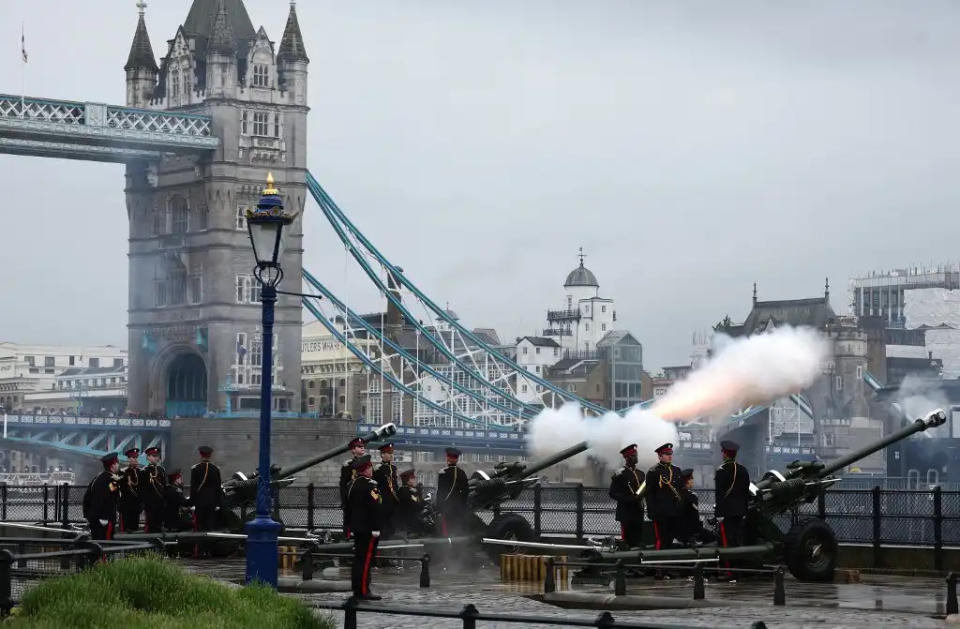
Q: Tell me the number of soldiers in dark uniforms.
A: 14